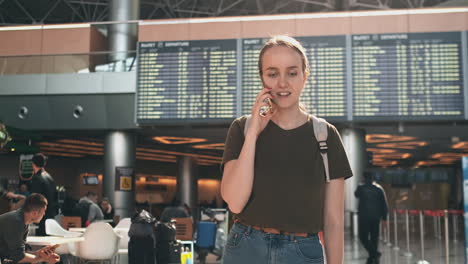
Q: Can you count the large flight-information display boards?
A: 3